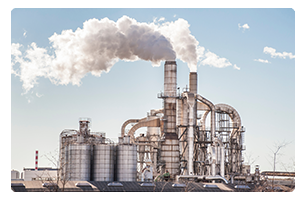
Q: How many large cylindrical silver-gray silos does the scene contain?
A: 3